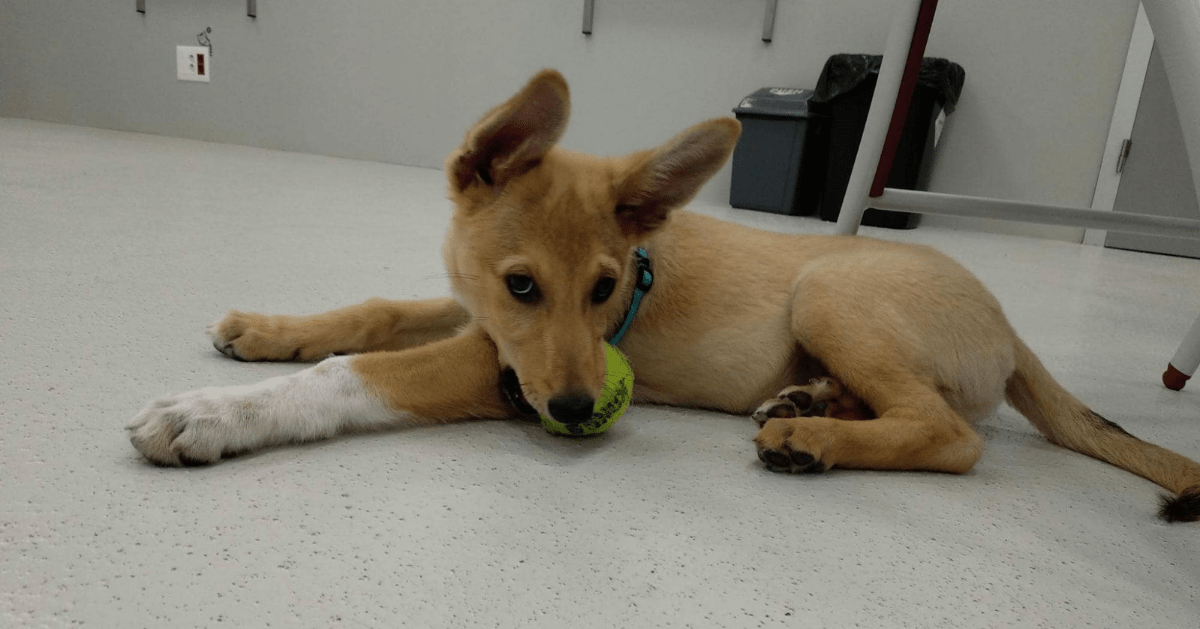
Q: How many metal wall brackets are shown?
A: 4